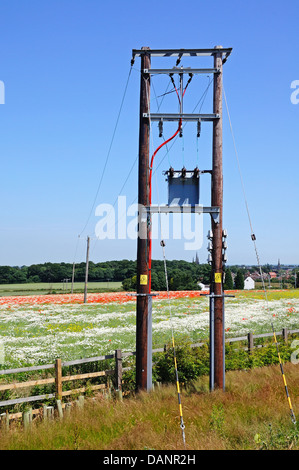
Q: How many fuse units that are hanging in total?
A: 3